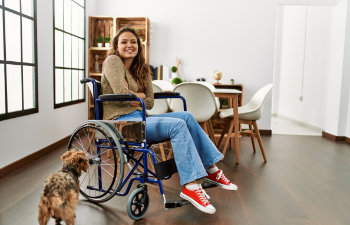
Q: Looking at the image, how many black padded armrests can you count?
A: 2